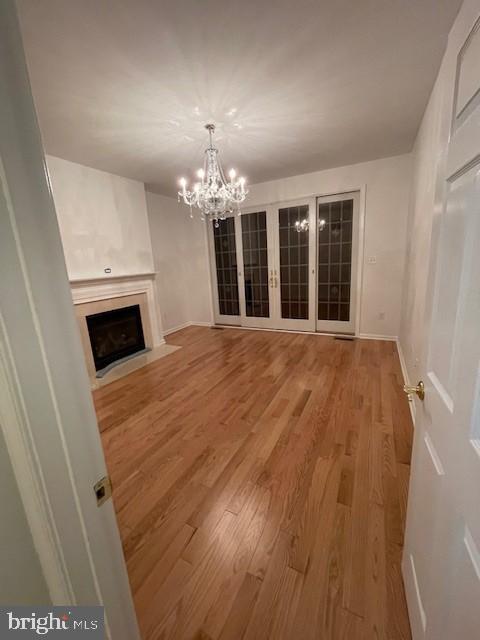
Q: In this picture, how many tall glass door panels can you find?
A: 4